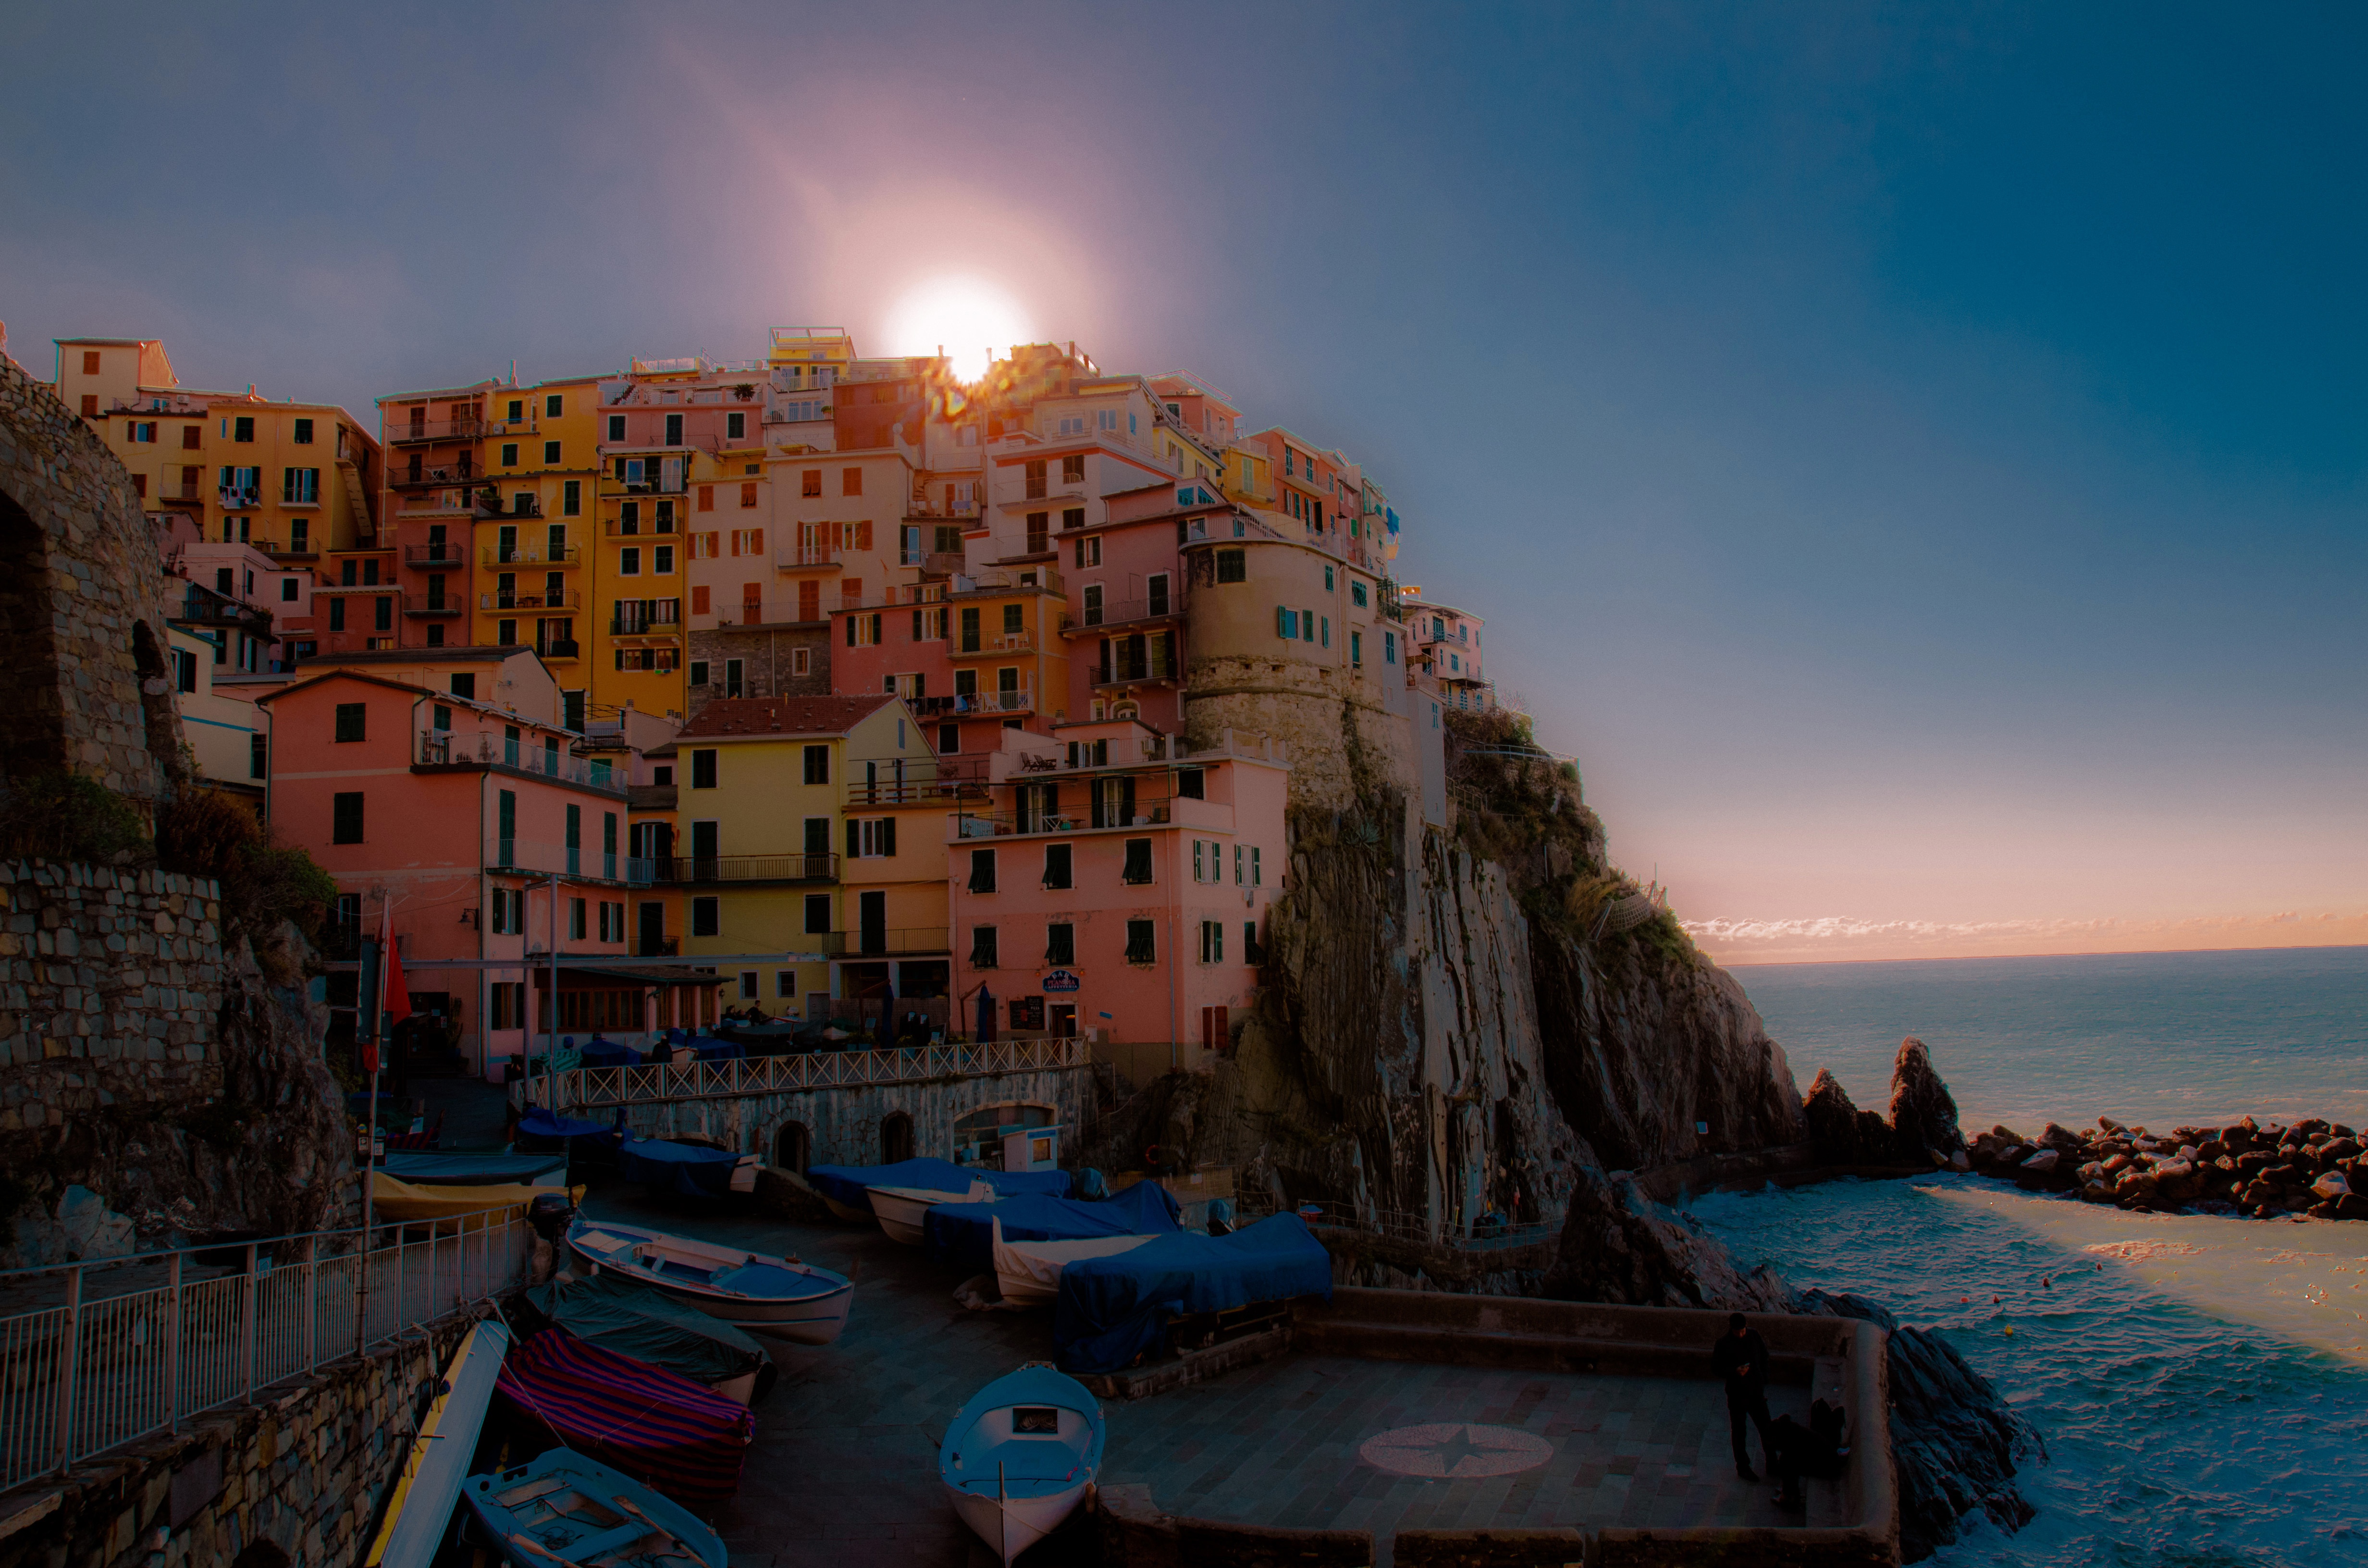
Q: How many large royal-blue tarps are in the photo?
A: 5